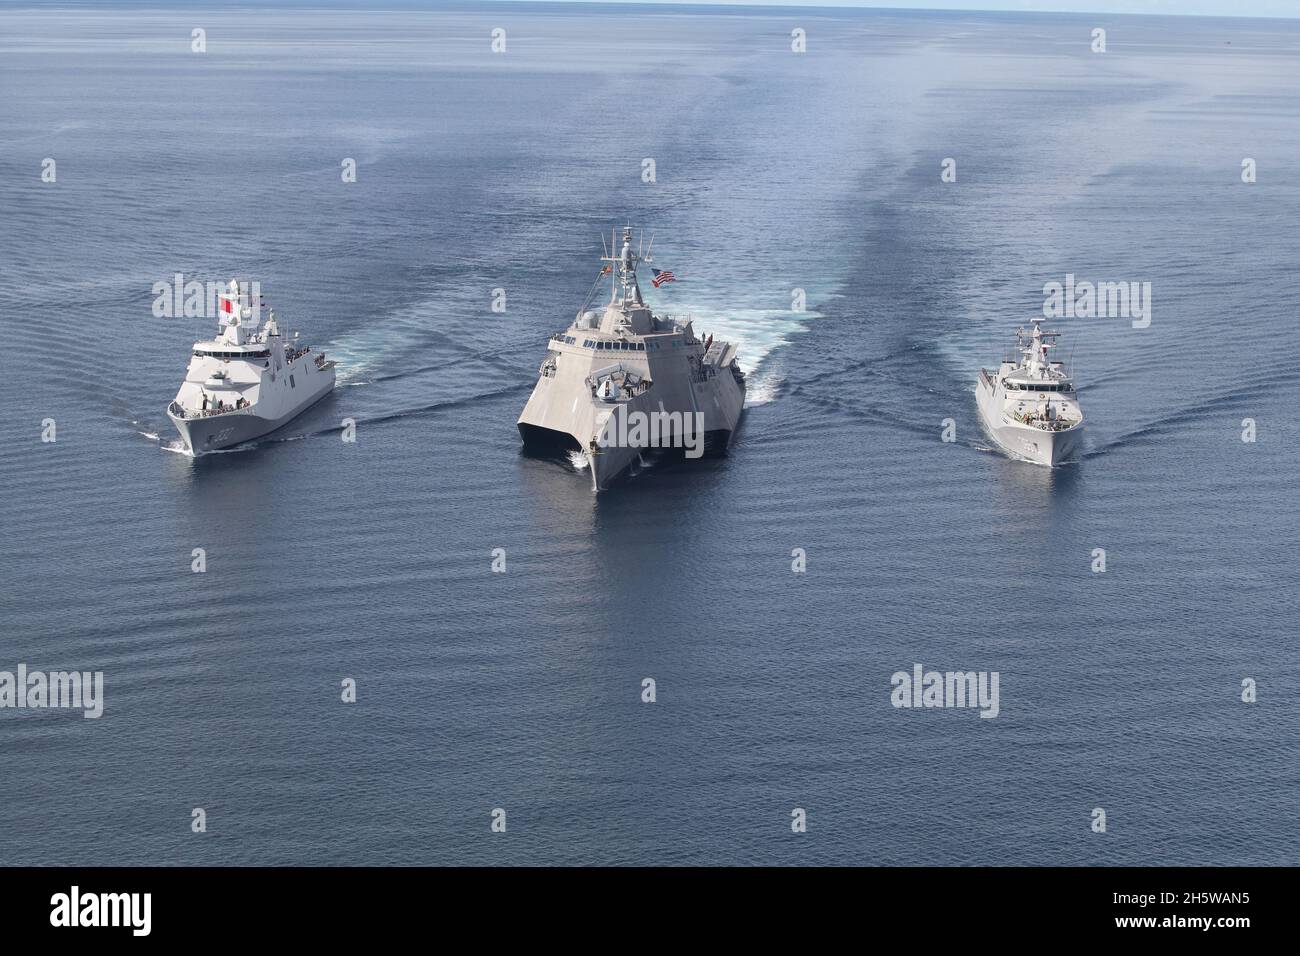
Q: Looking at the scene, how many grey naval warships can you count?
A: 3